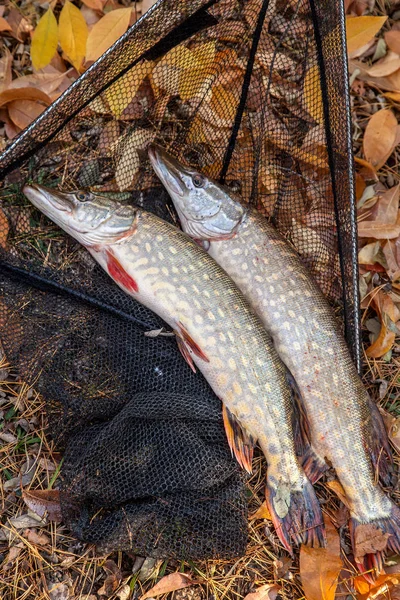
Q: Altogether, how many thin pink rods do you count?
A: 0